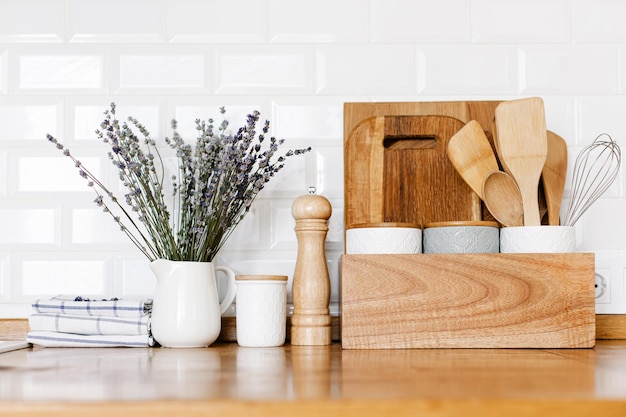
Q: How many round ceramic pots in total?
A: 4